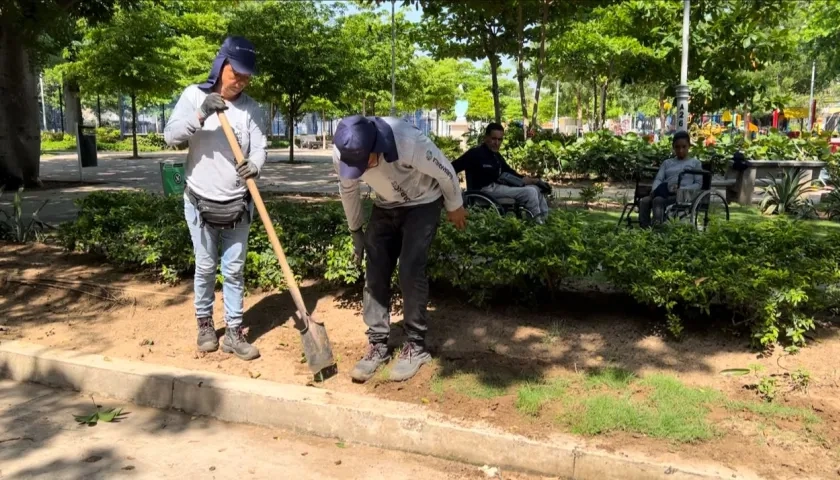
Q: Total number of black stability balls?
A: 0